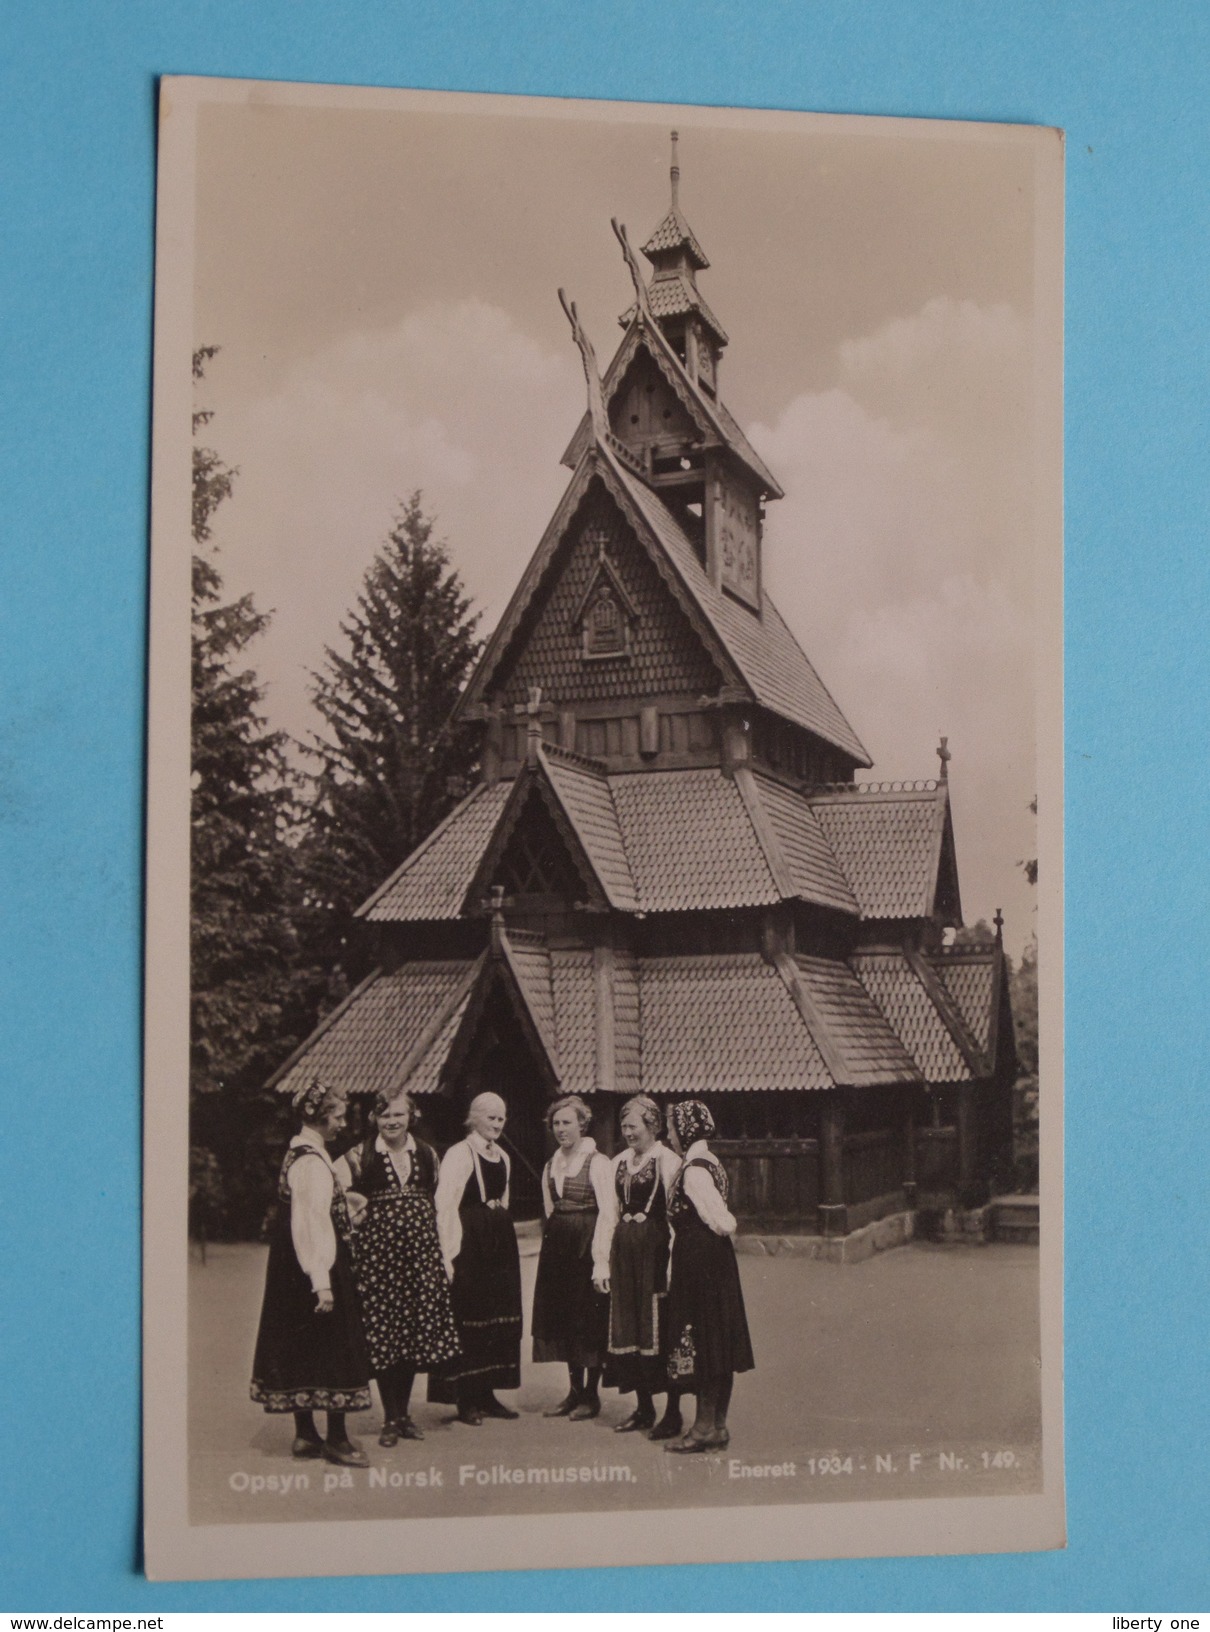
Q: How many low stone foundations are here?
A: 1